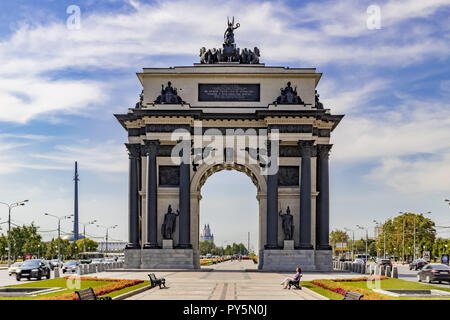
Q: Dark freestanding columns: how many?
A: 6